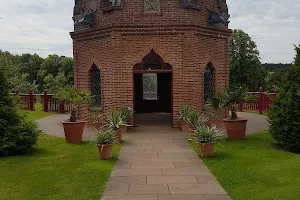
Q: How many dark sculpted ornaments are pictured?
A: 2